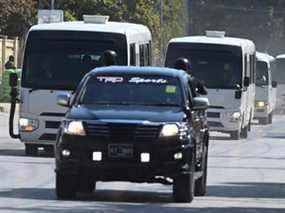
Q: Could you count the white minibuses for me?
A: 4